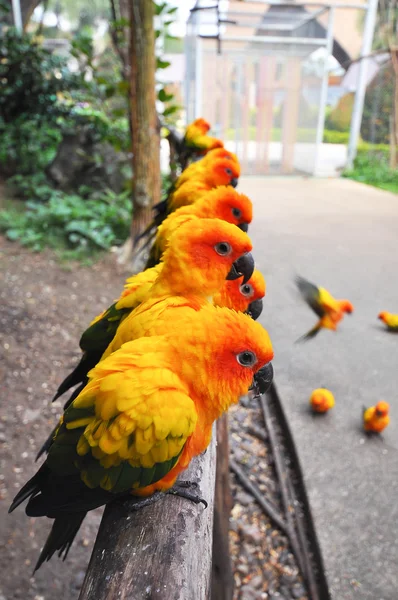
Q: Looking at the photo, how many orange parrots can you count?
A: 12